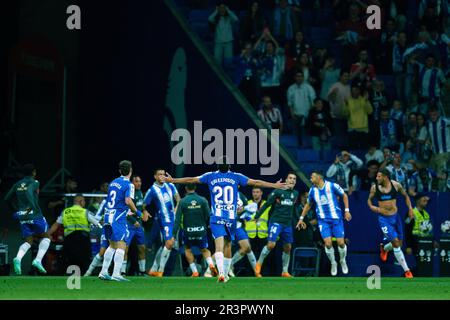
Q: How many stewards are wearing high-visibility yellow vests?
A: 3